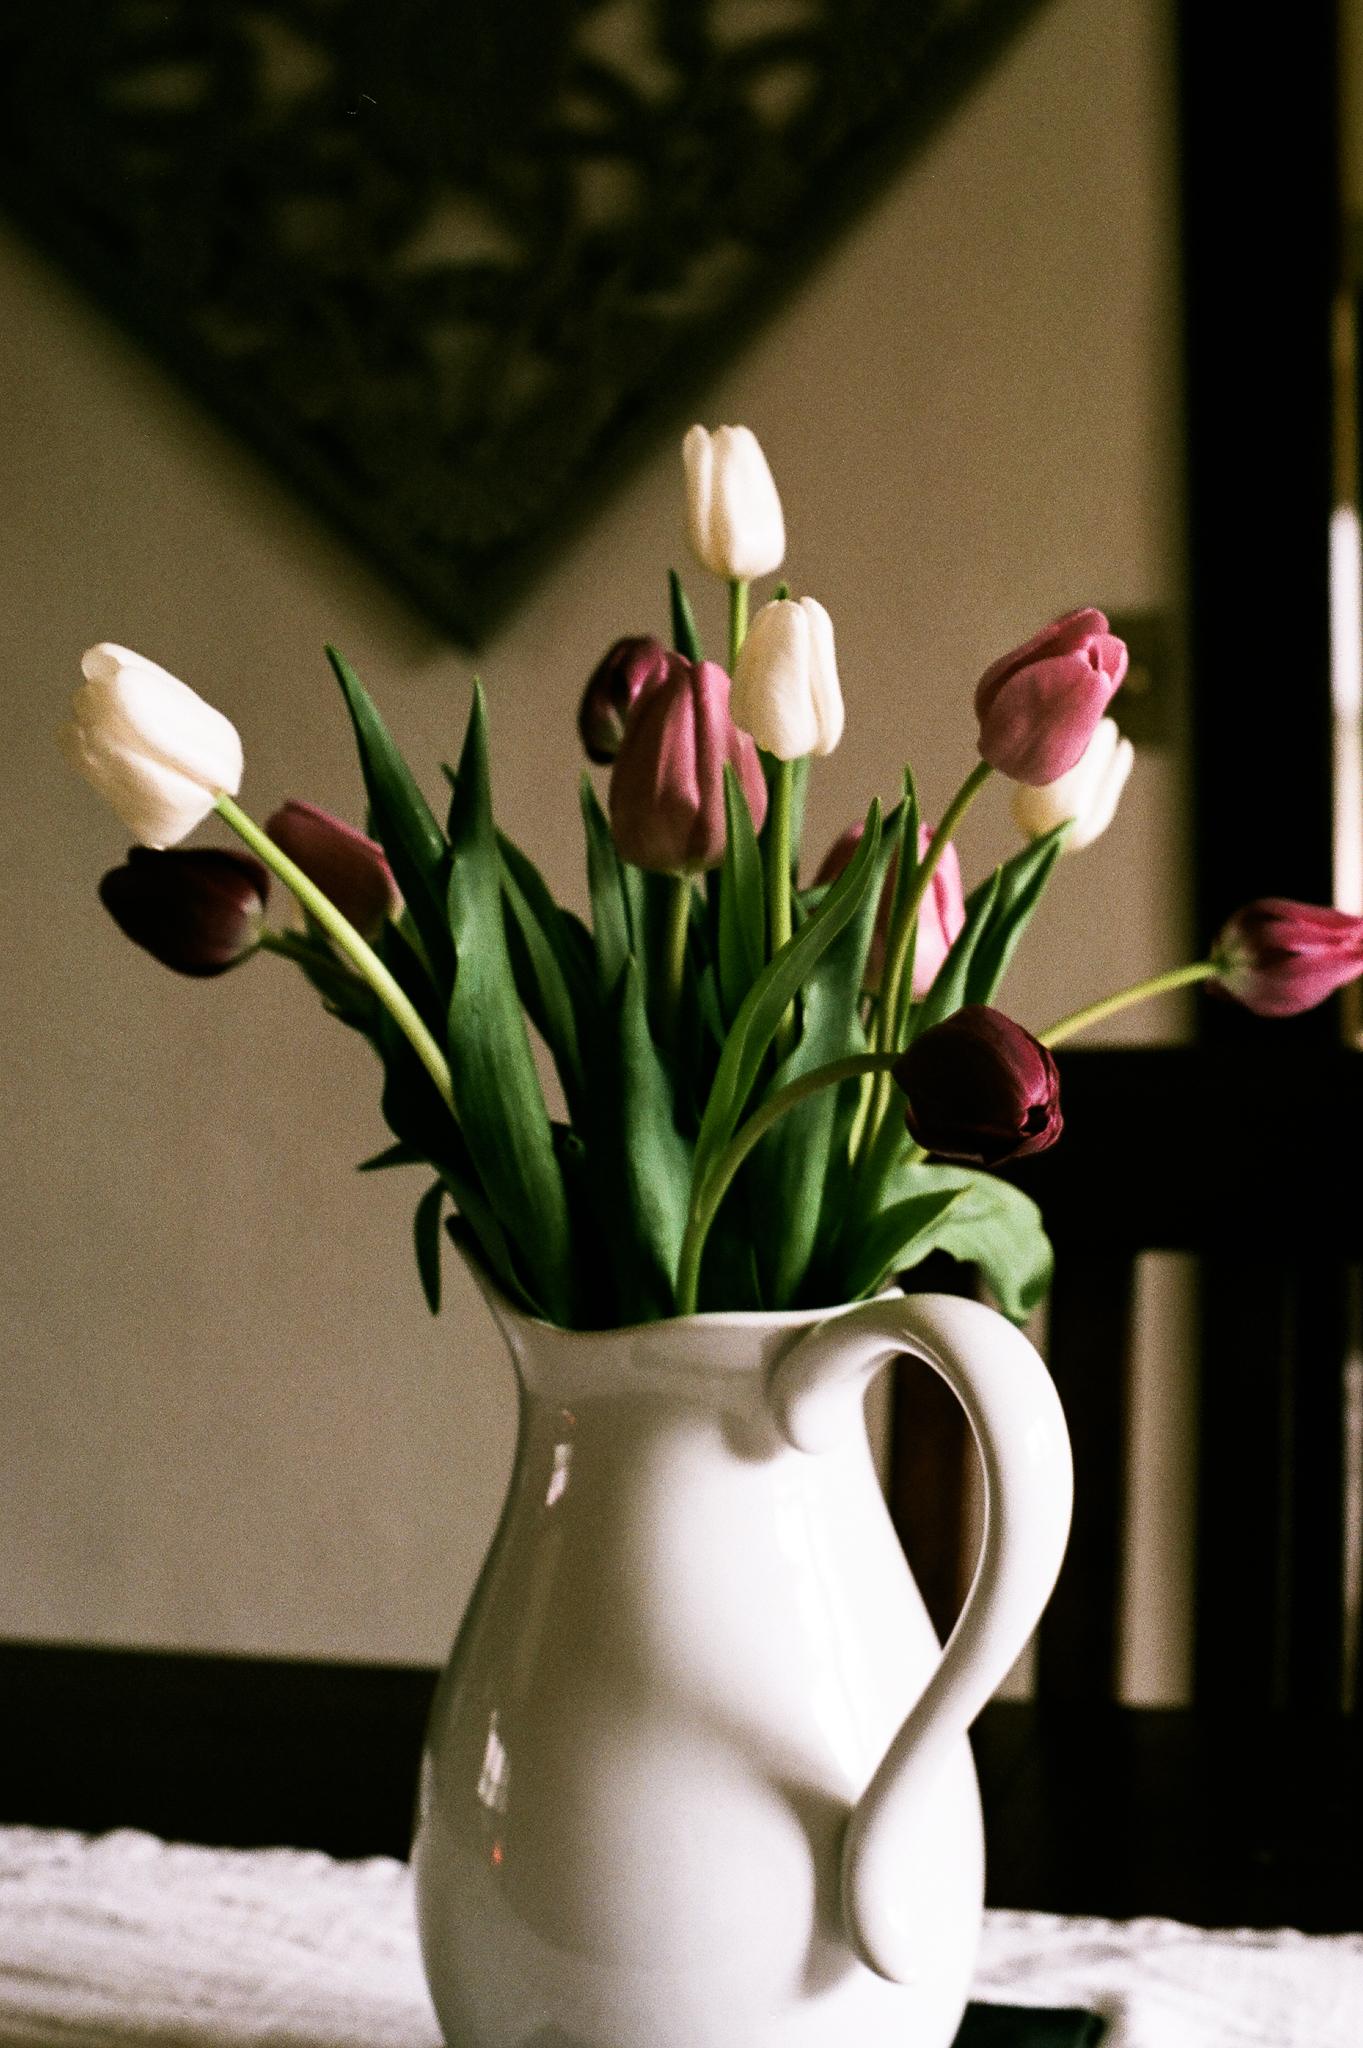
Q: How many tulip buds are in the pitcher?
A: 12